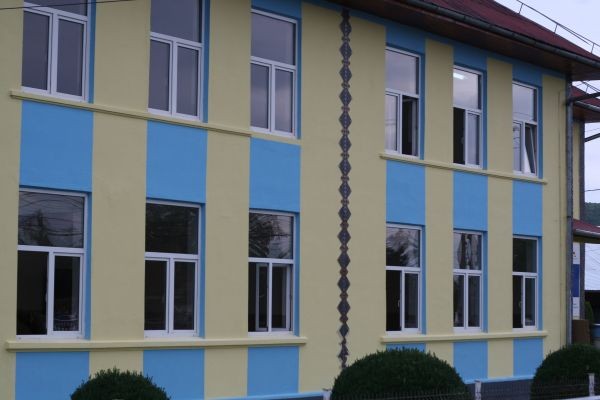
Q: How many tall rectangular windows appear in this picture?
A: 12